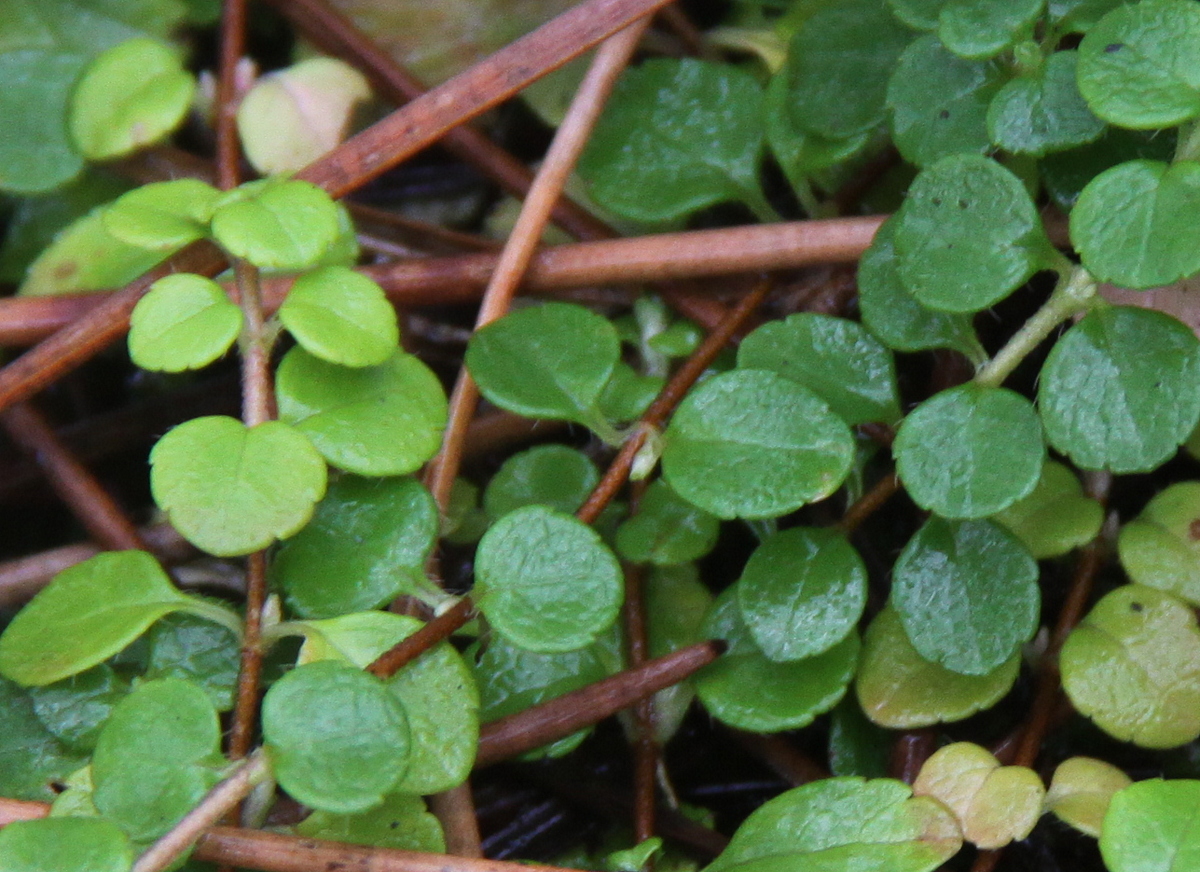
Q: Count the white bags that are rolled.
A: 0